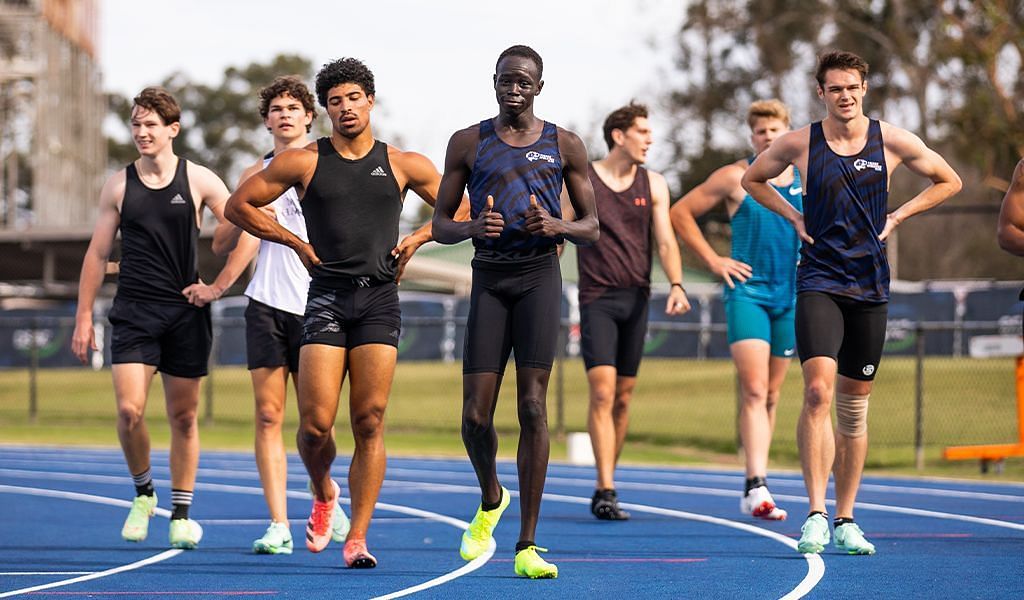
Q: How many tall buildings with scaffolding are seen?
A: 1